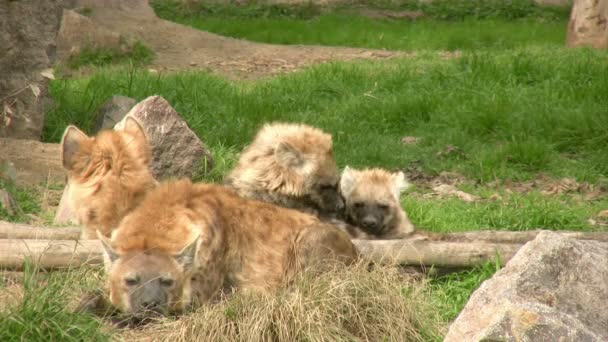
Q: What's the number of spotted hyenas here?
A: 4